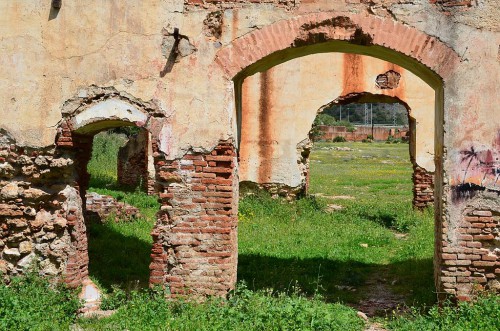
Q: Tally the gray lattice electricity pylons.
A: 2